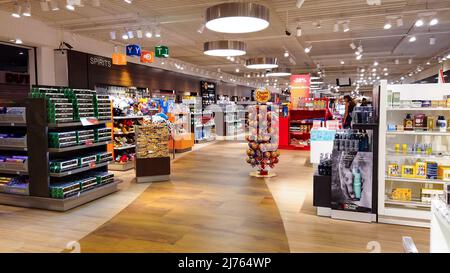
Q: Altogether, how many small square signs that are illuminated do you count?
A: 4